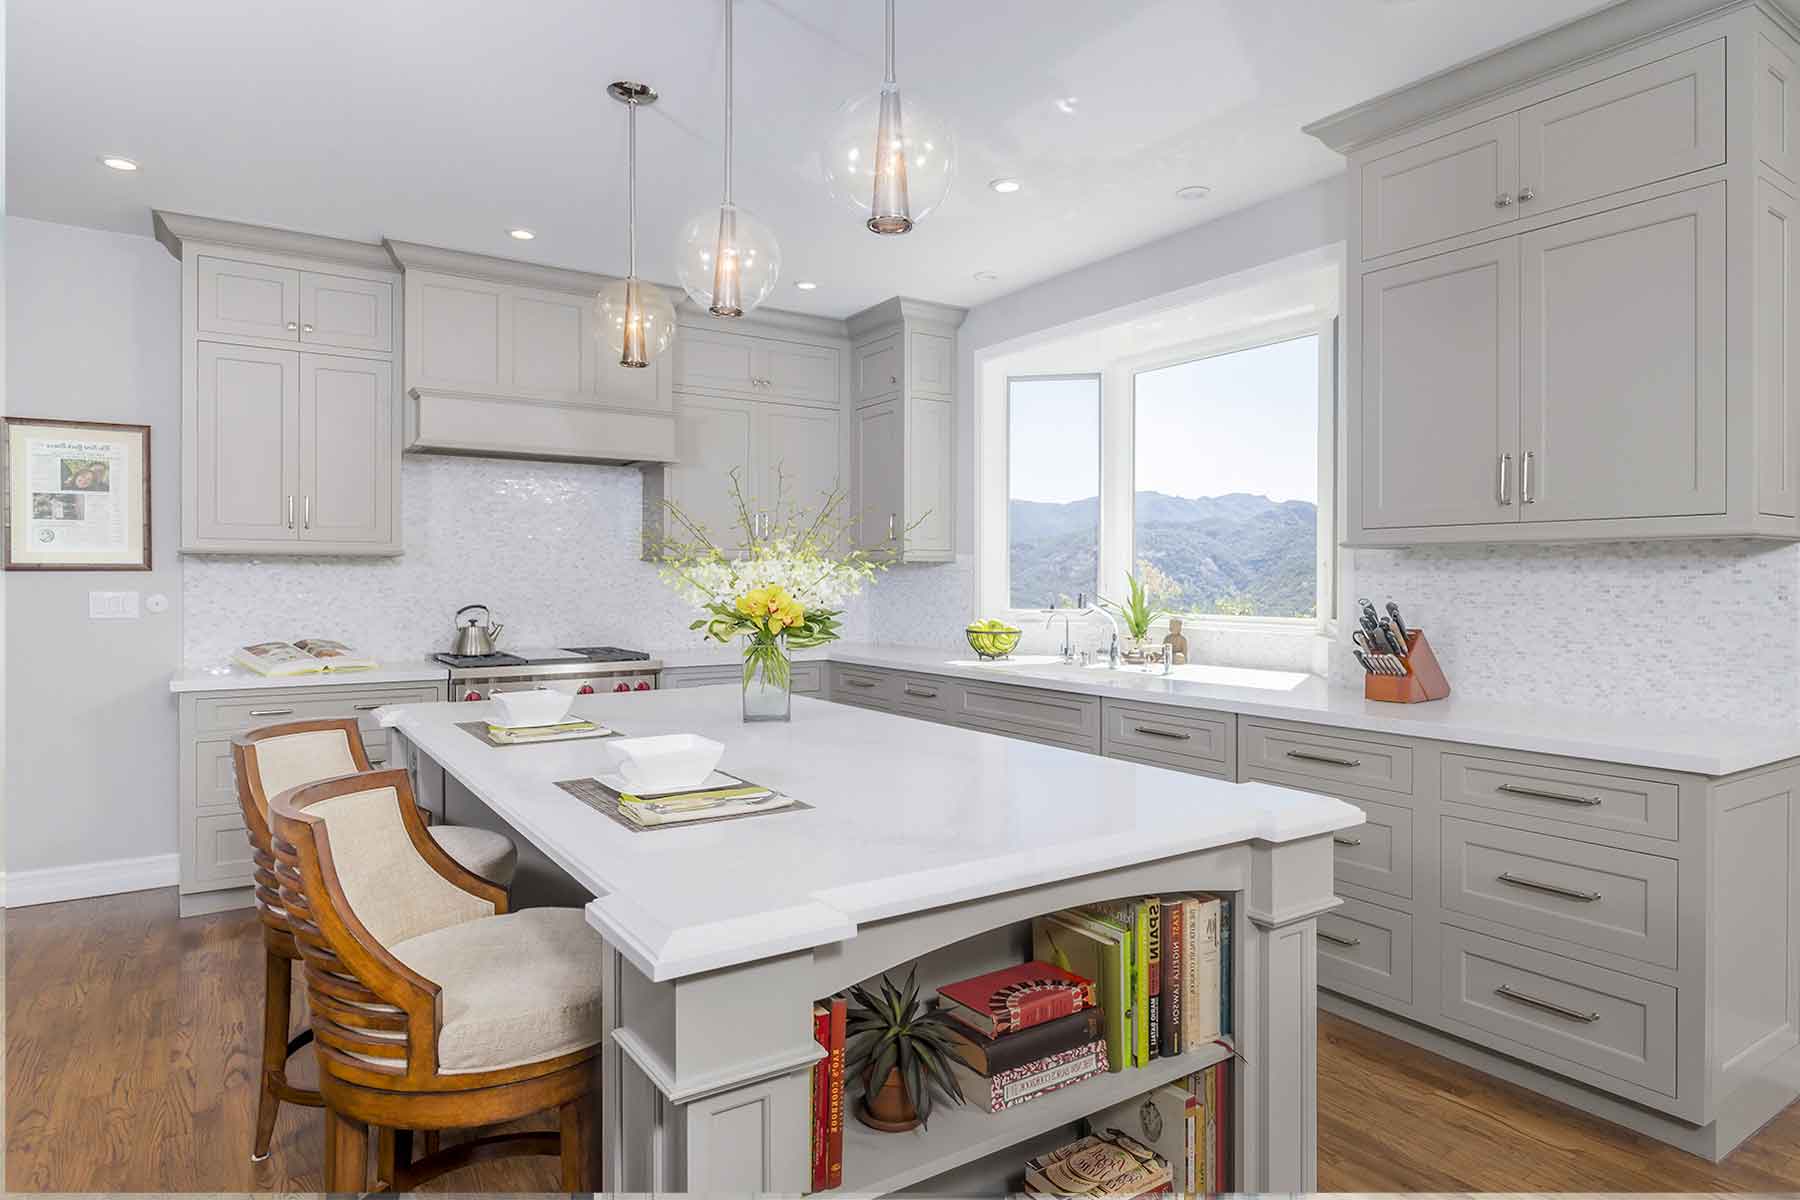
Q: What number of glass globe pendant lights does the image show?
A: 3